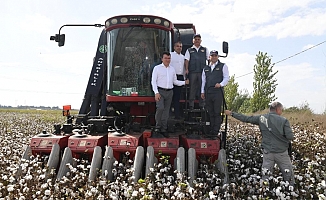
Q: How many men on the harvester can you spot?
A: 4